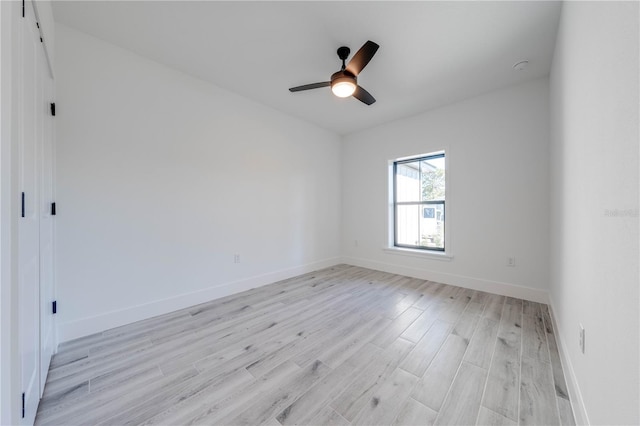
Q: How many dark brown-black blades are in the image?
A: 3